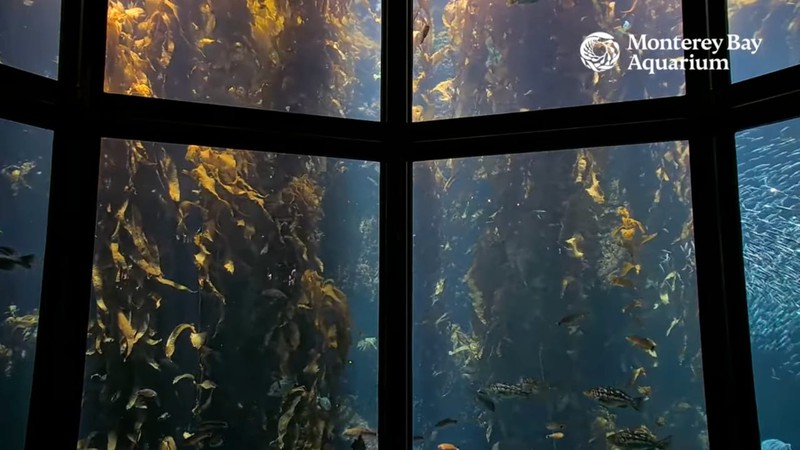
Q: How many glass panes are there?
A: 8